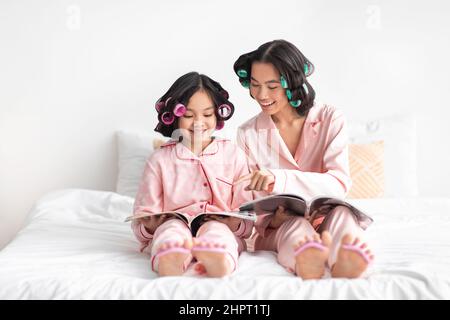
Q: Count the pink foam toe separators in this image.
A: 4